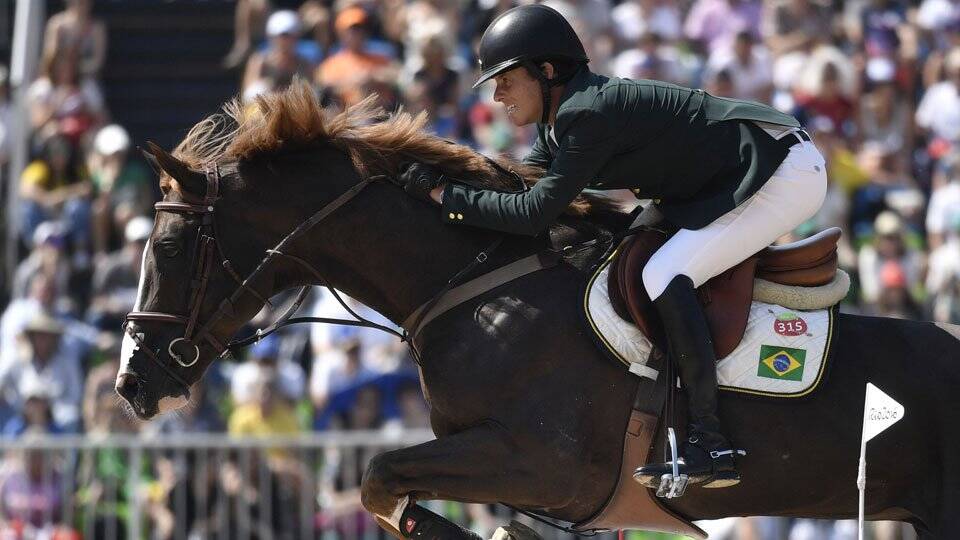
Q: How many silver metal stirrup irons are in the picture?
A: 1